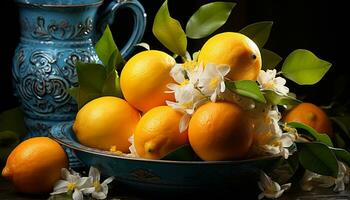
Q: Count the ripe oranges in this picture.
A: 7